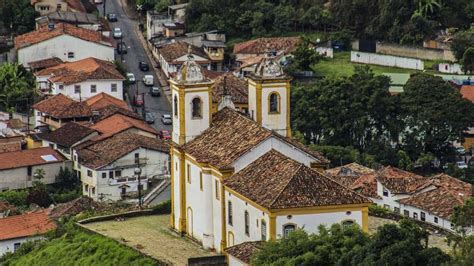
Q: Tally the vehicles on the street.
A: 11